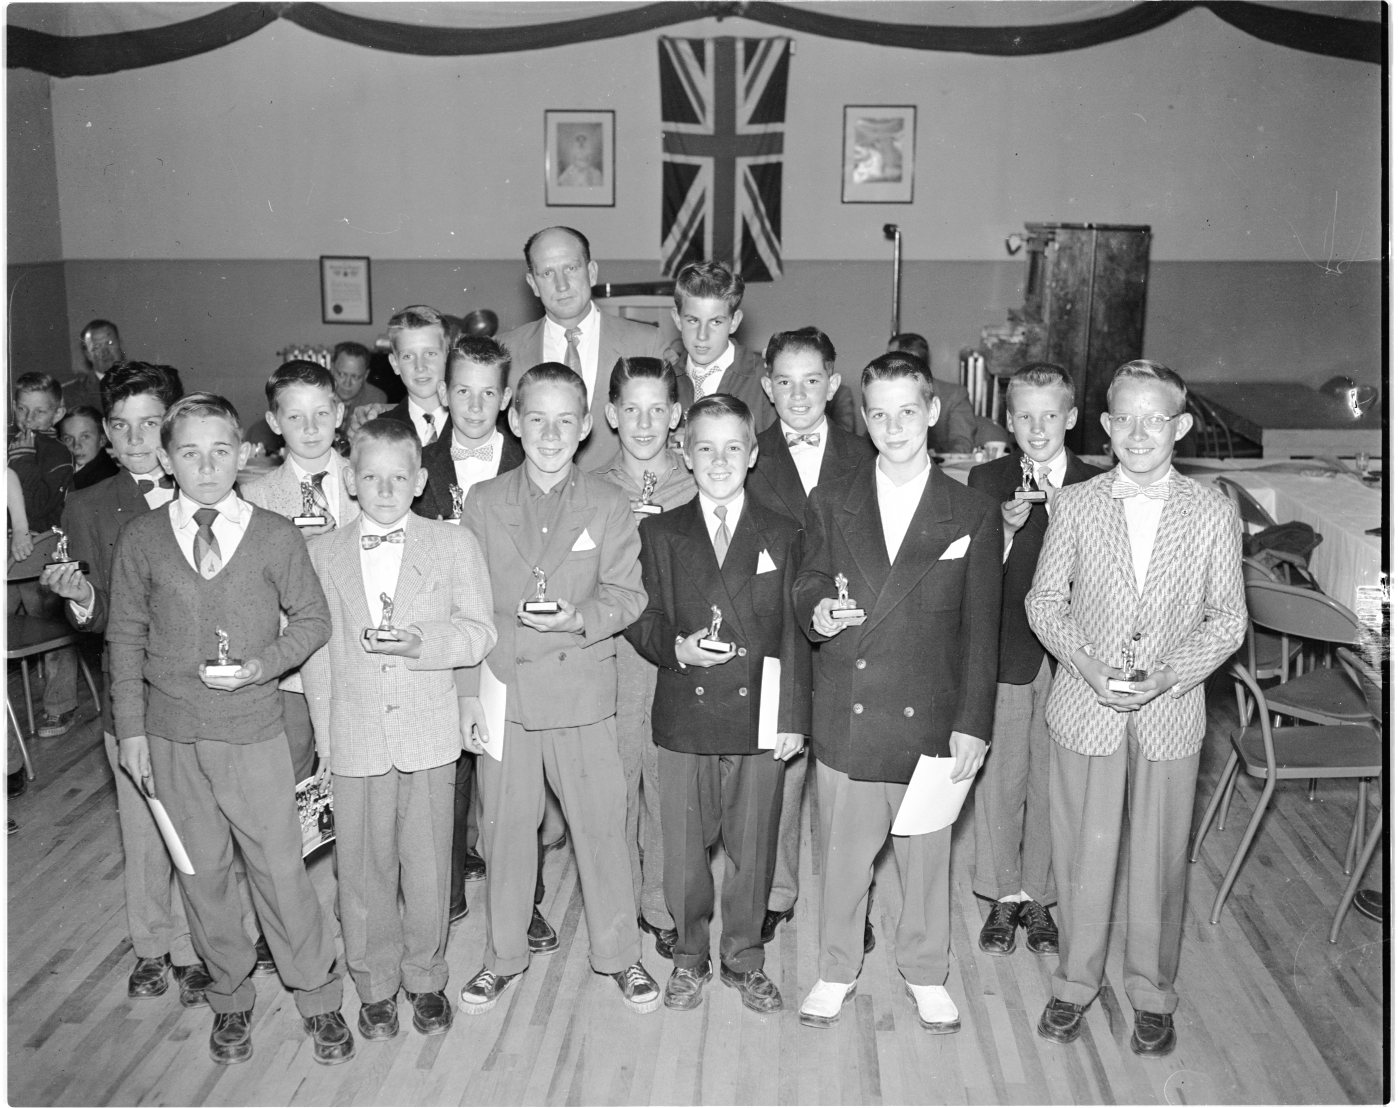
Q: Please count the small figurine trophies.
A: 11